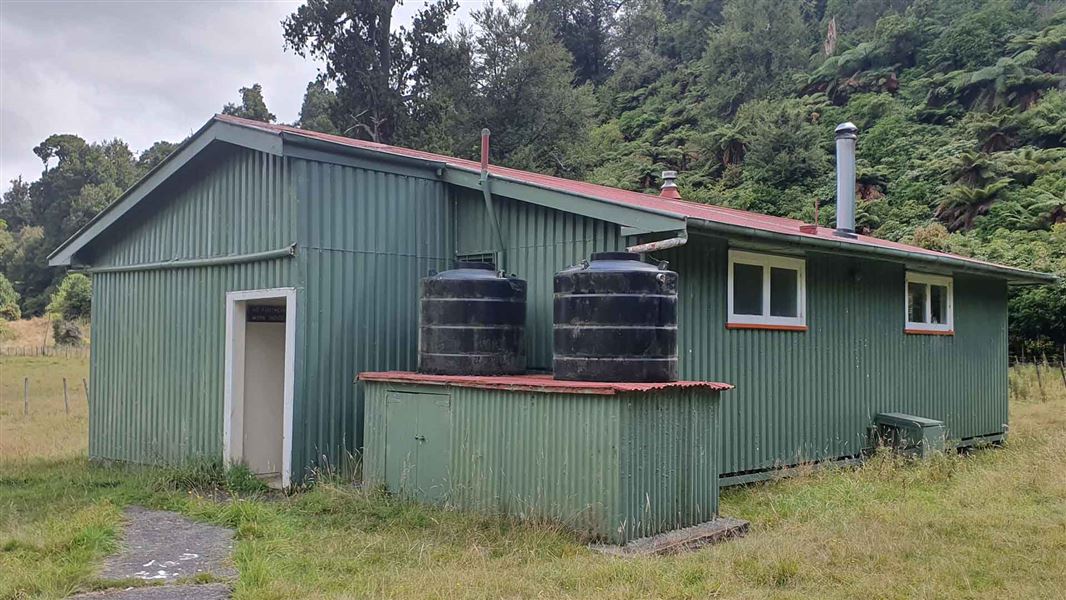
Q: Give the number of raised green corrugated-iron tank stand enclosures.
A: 1